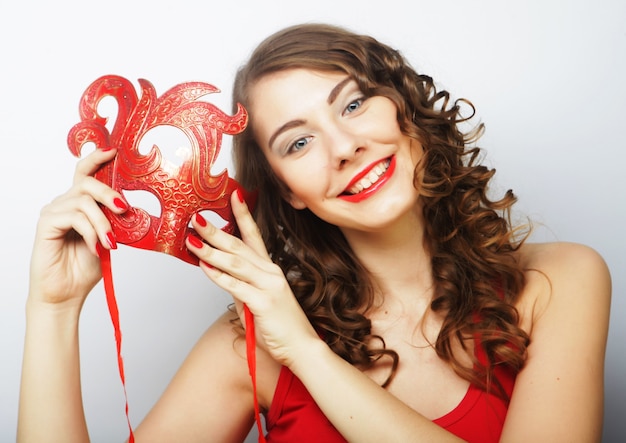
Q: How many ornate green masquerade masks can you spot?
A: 0